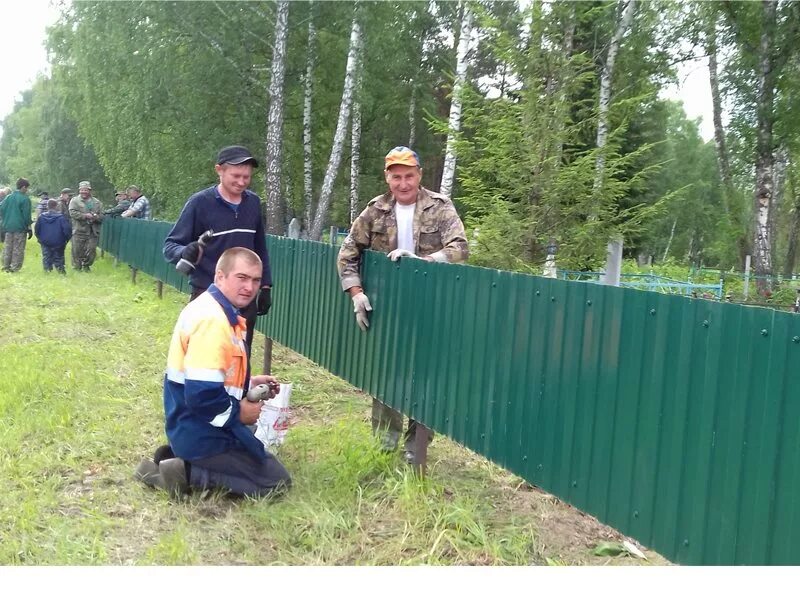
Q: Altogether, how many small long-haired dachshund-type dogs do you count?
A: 0